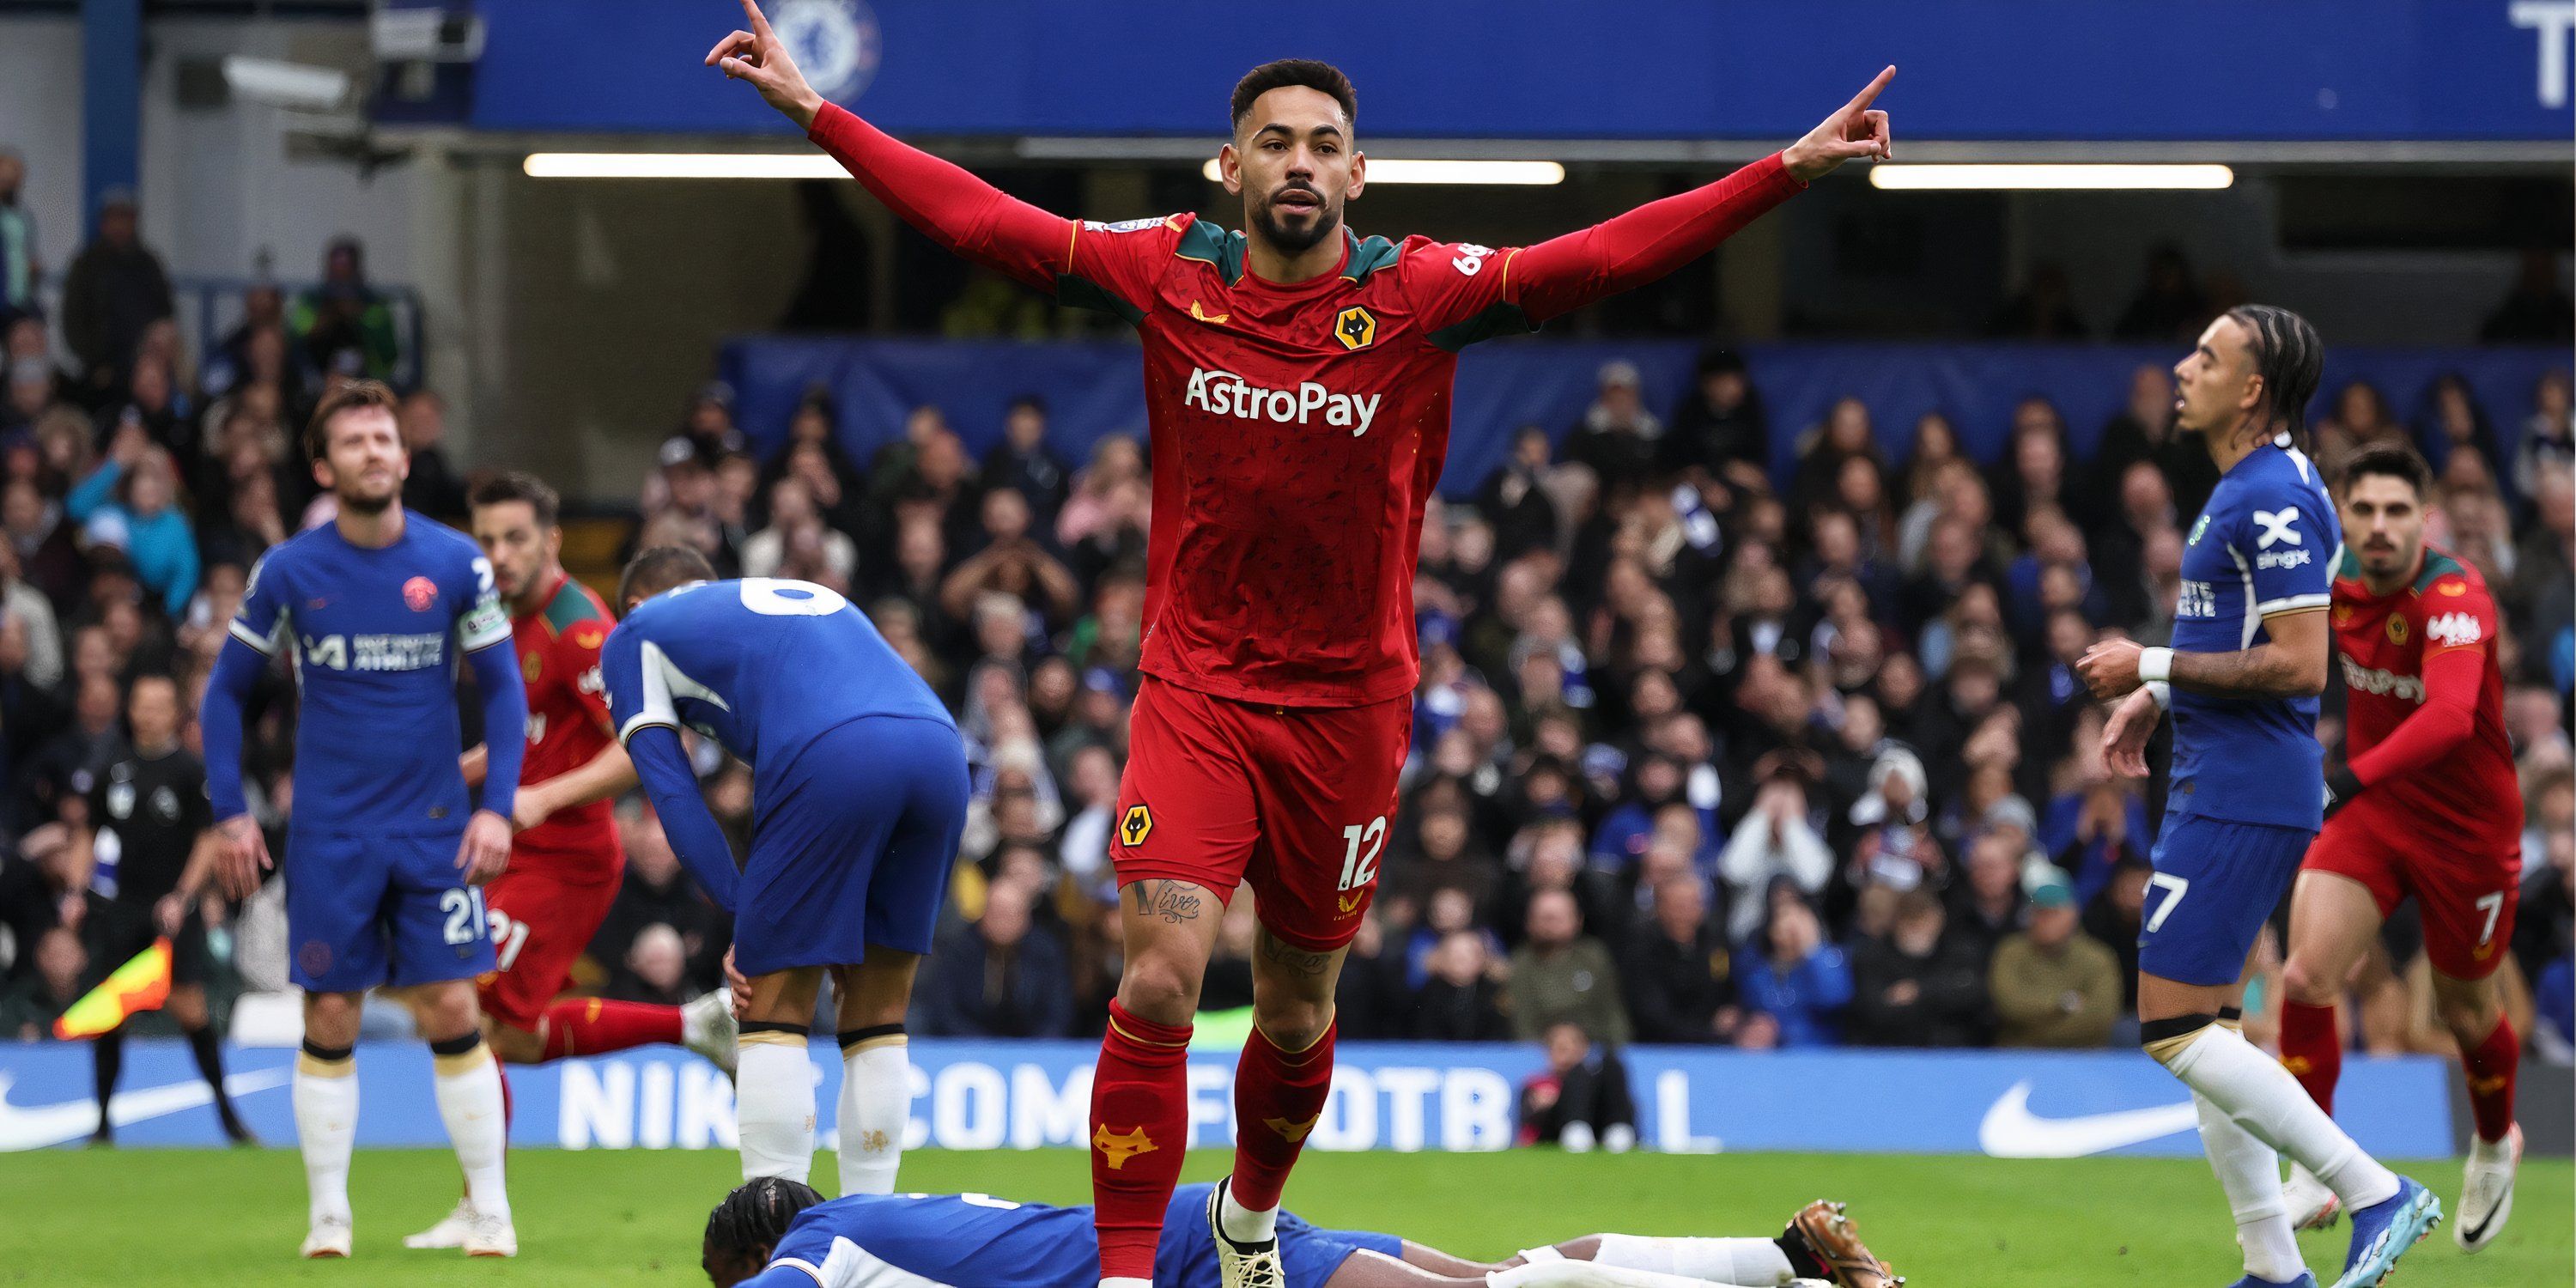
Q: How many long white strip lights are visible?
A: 3